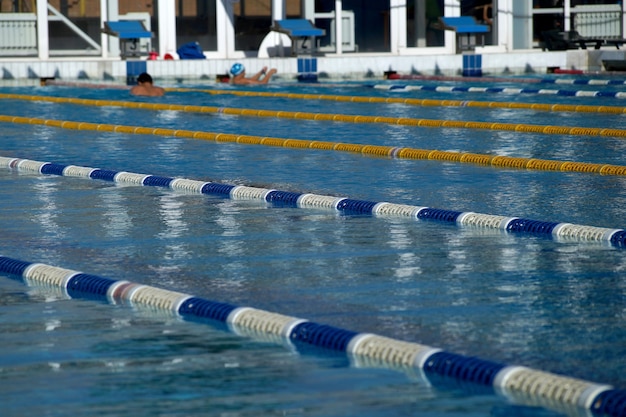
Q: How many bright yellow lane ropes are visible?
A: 3